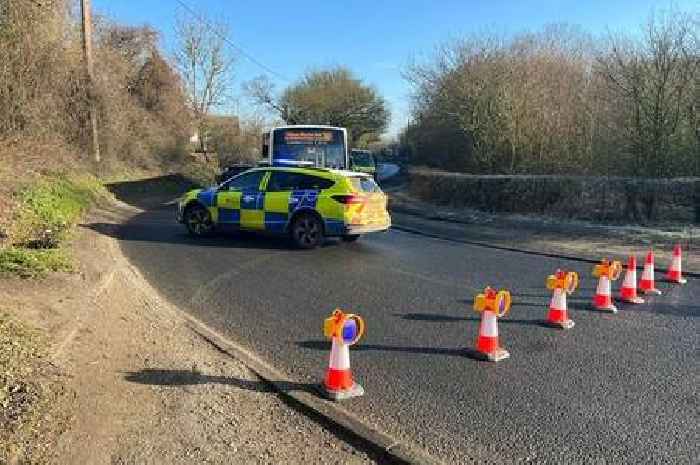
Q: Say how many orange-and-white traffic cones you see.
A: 7